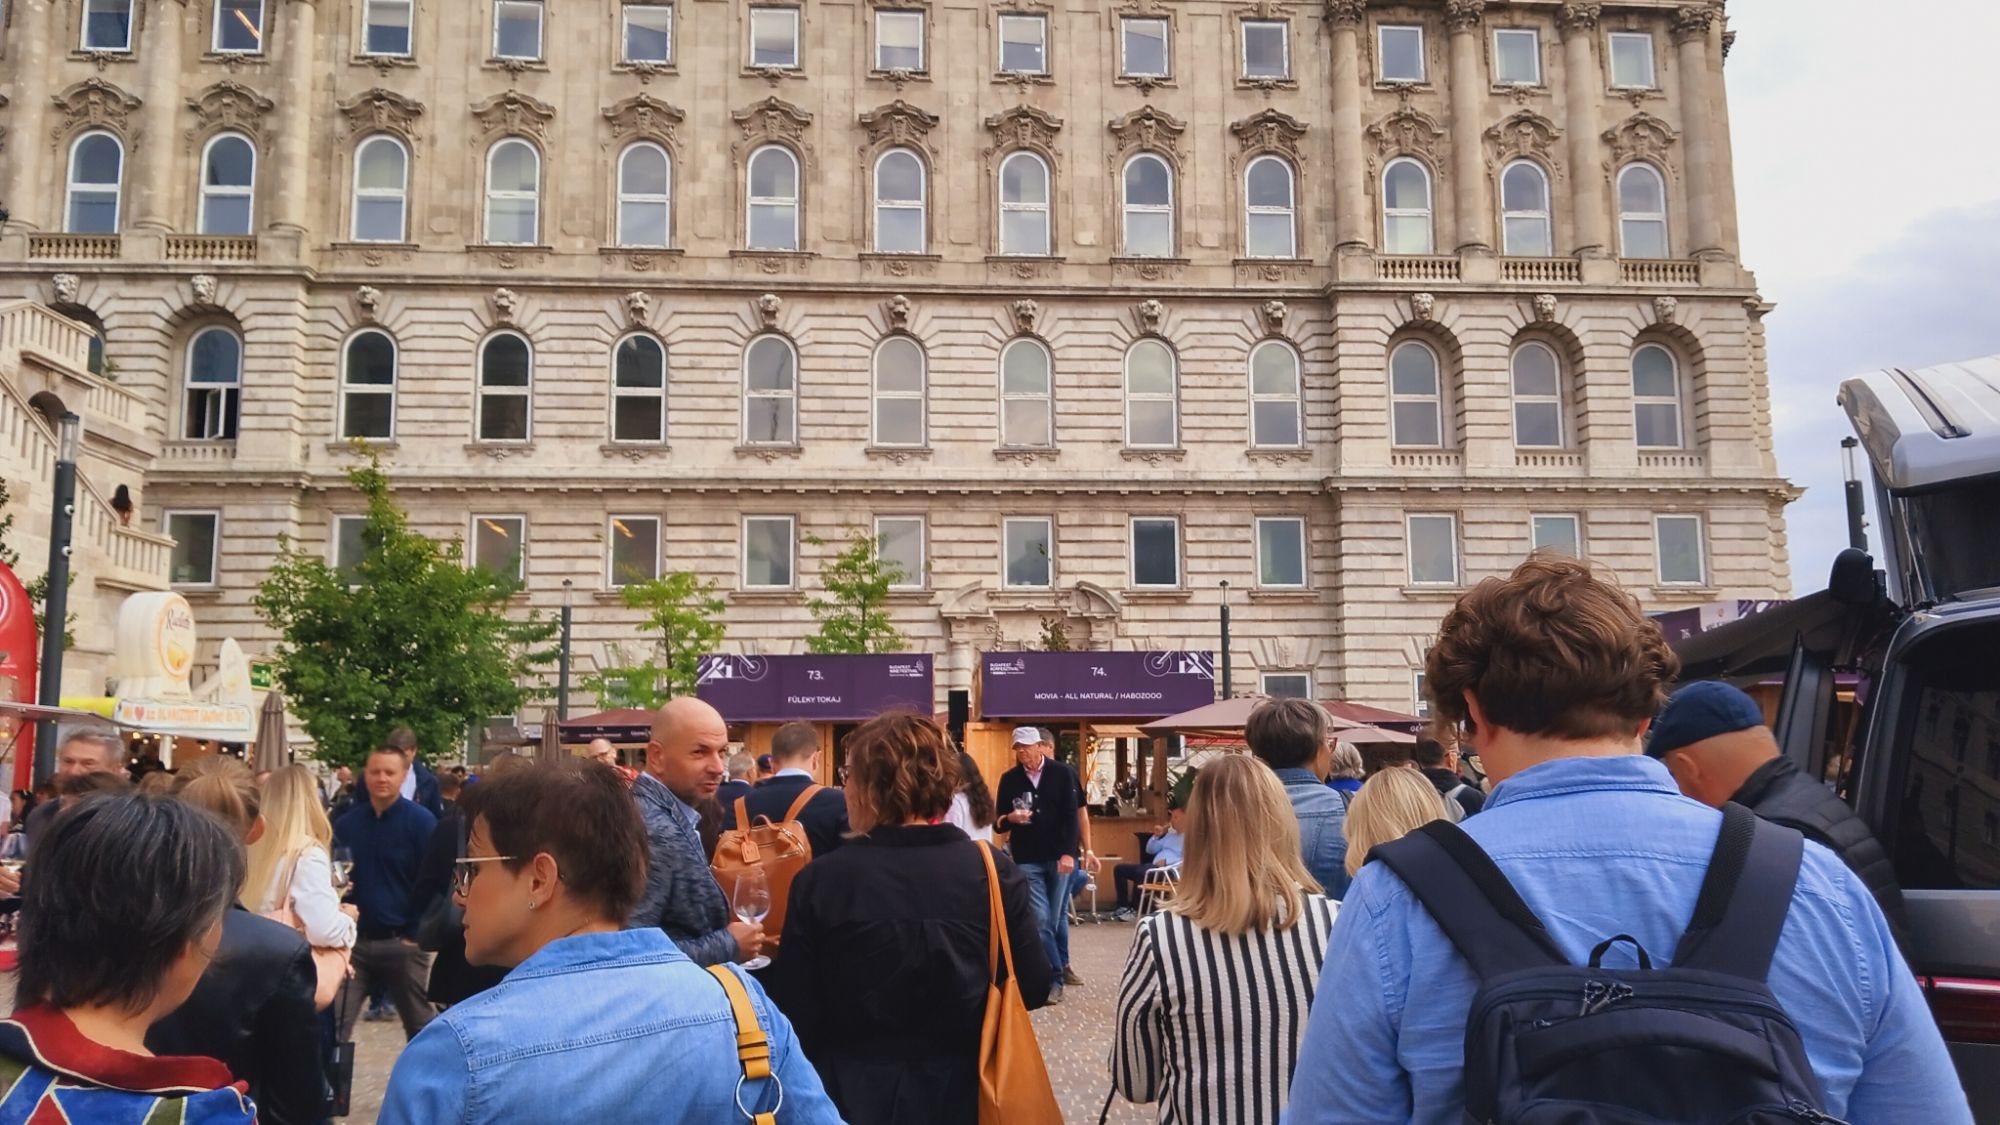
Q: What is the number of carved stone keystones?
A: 13